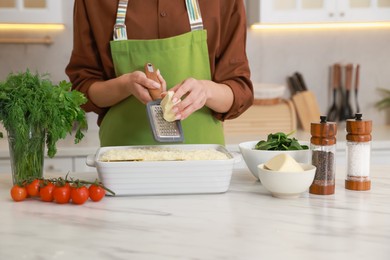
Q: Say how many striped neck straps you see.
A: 2